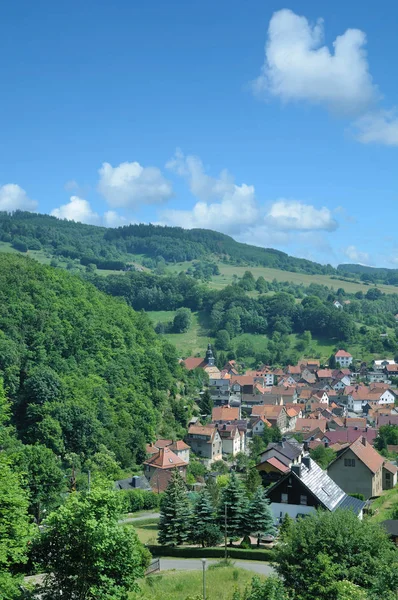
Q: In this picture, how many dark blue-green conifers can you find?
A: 4